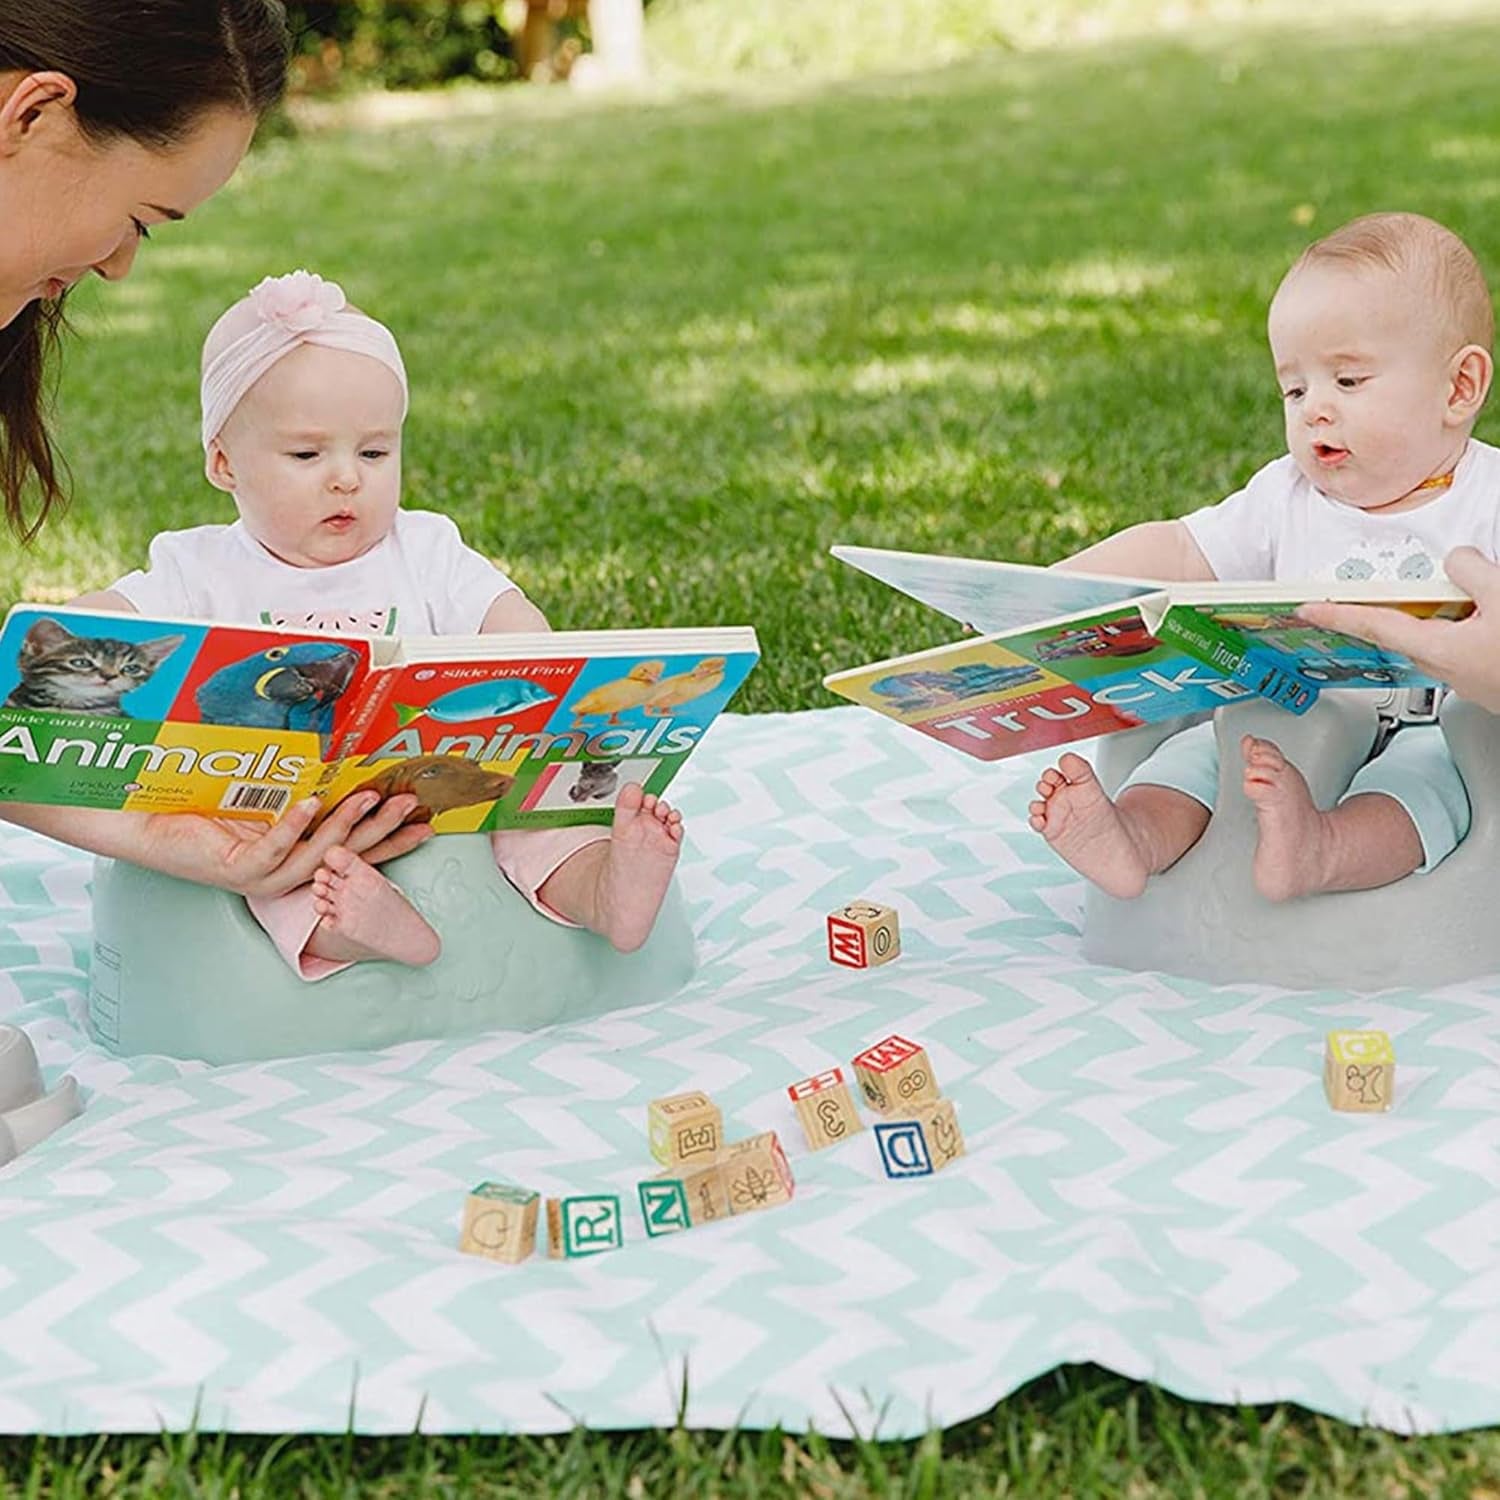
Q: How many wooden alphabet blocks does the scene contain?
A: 10